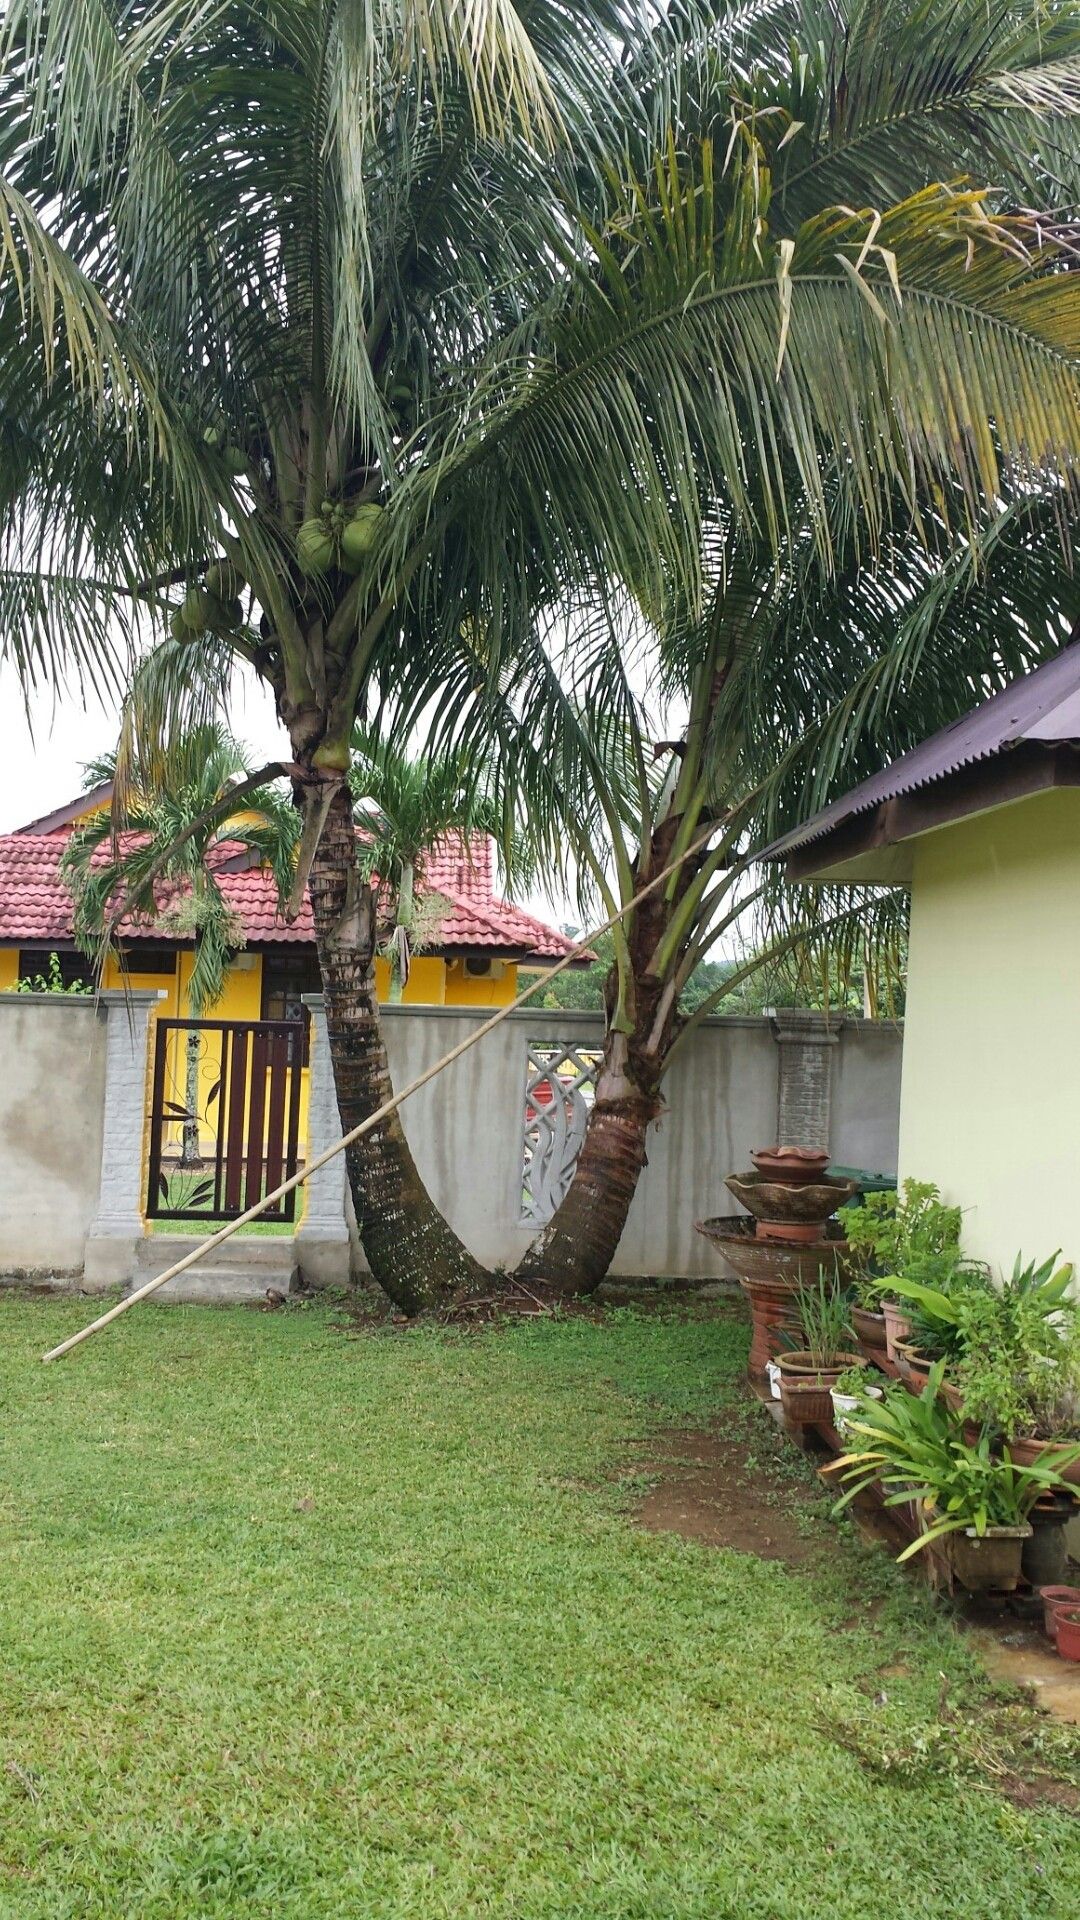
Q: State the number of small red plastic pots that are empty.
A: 2